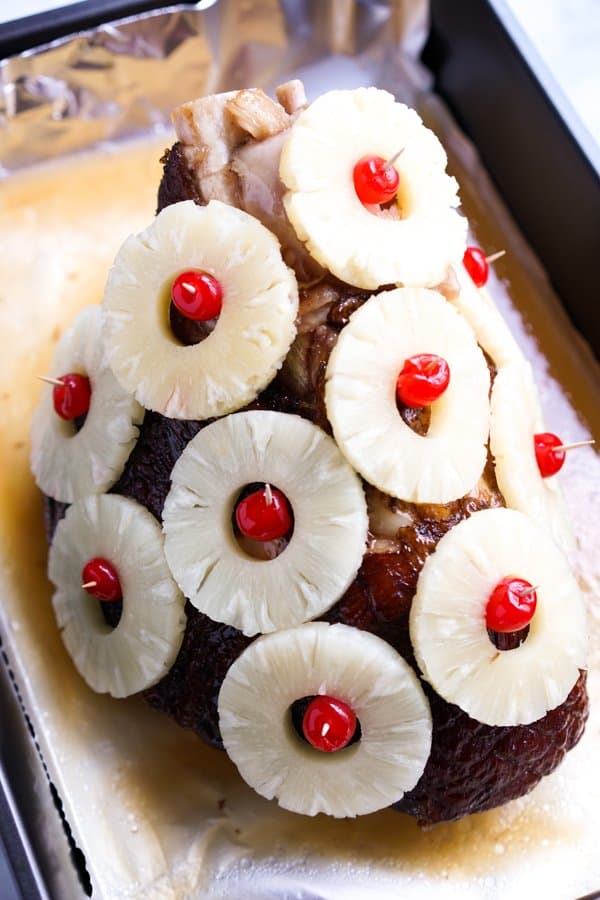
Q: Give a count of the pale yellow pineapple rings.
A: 10